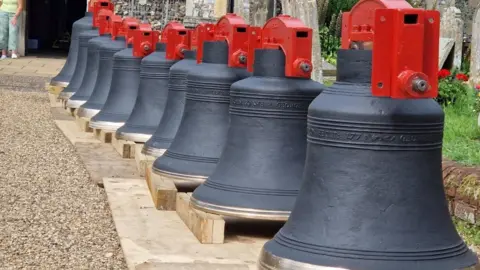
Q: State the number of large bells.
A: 10